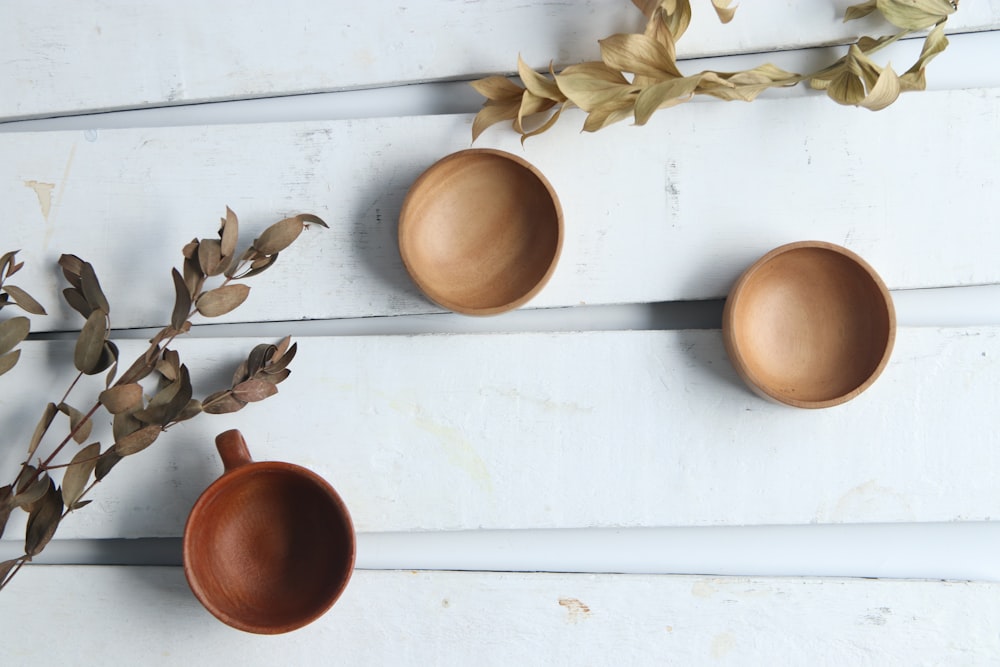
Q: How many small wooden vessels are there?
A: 3